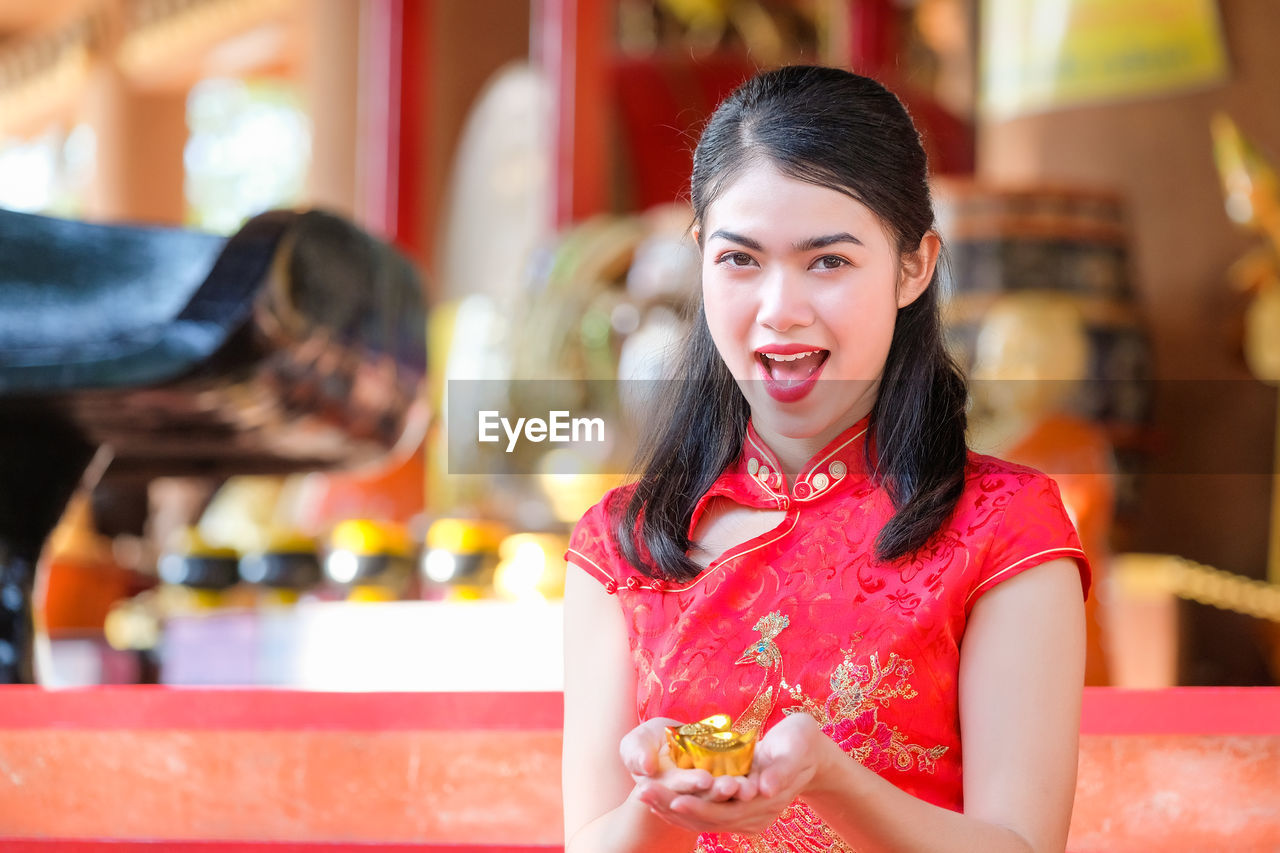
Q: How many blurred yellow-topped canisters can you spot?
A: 4